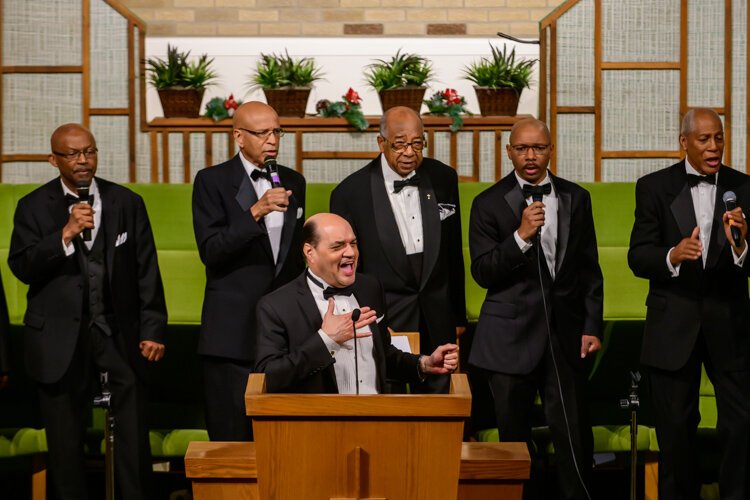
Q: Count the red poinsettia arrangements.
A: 3